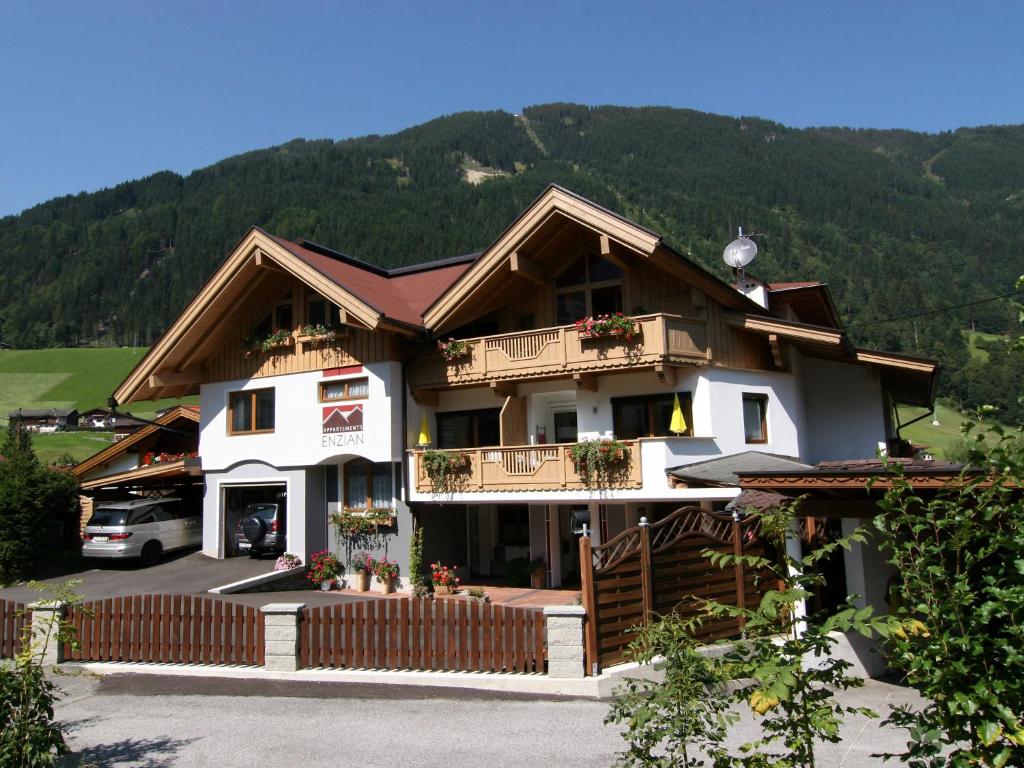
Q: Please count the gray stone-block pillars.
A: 3